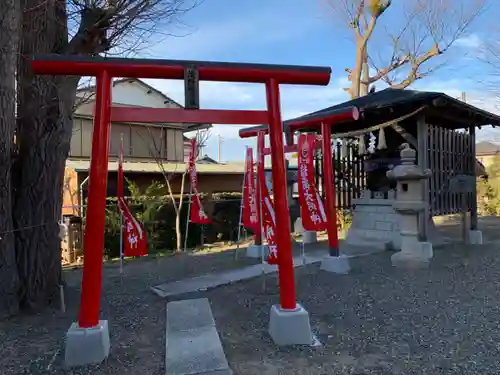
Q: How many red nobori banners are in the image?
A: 5